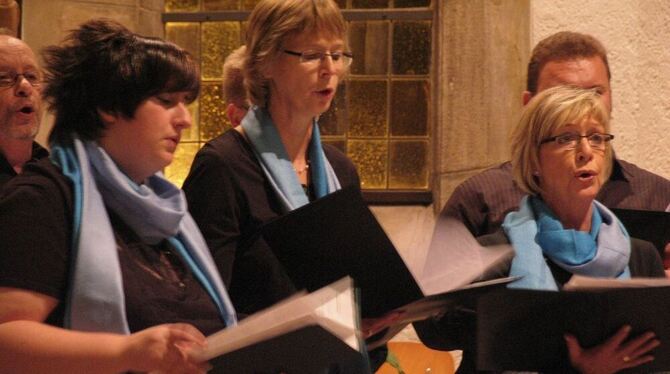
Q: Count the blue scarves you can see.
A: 3